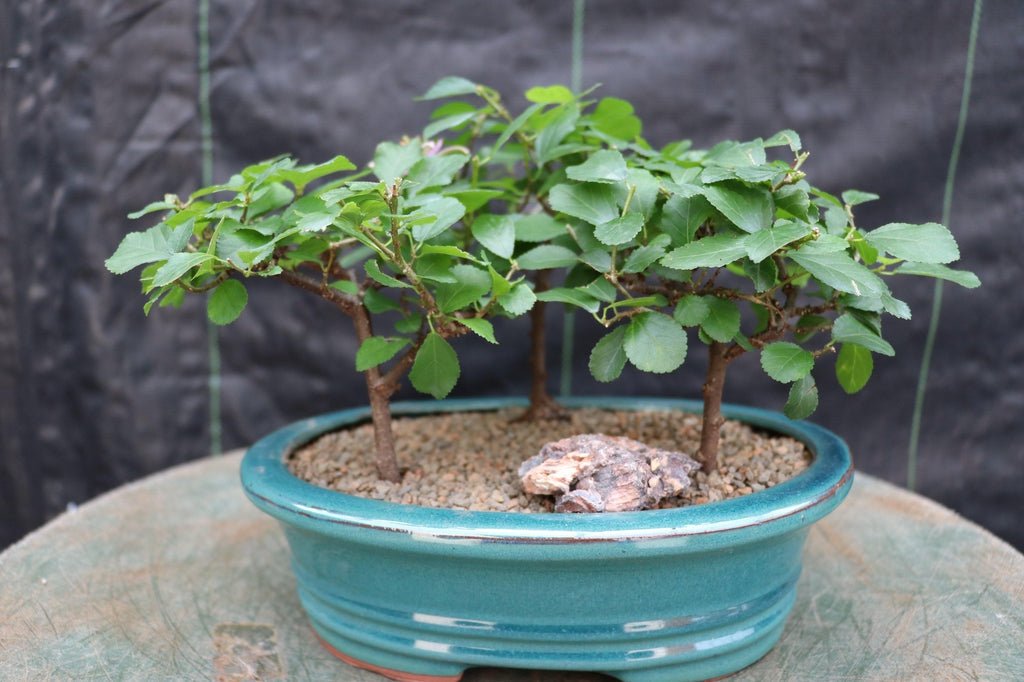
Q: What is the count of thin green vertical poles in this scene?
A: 3